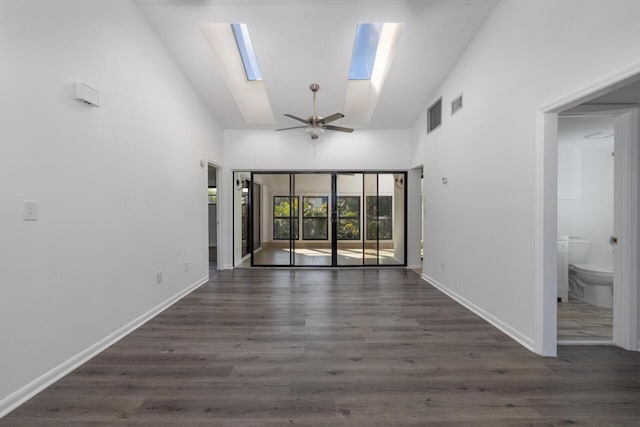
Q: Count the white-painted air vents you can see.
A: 2